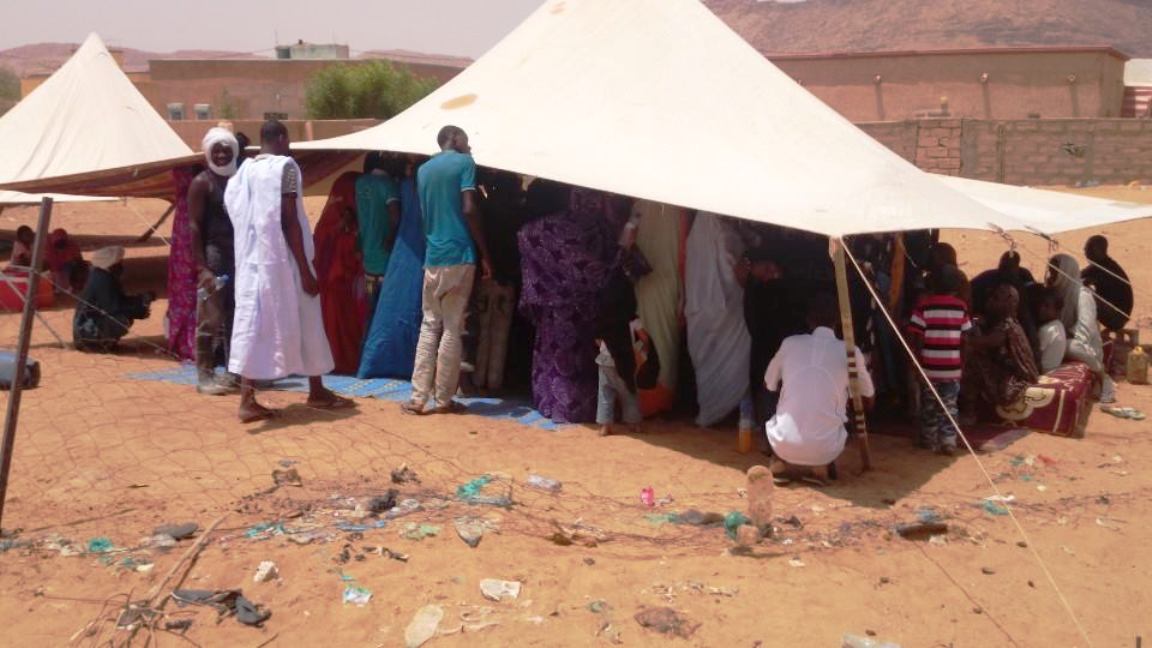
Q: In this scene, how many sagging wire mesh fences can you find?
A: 1